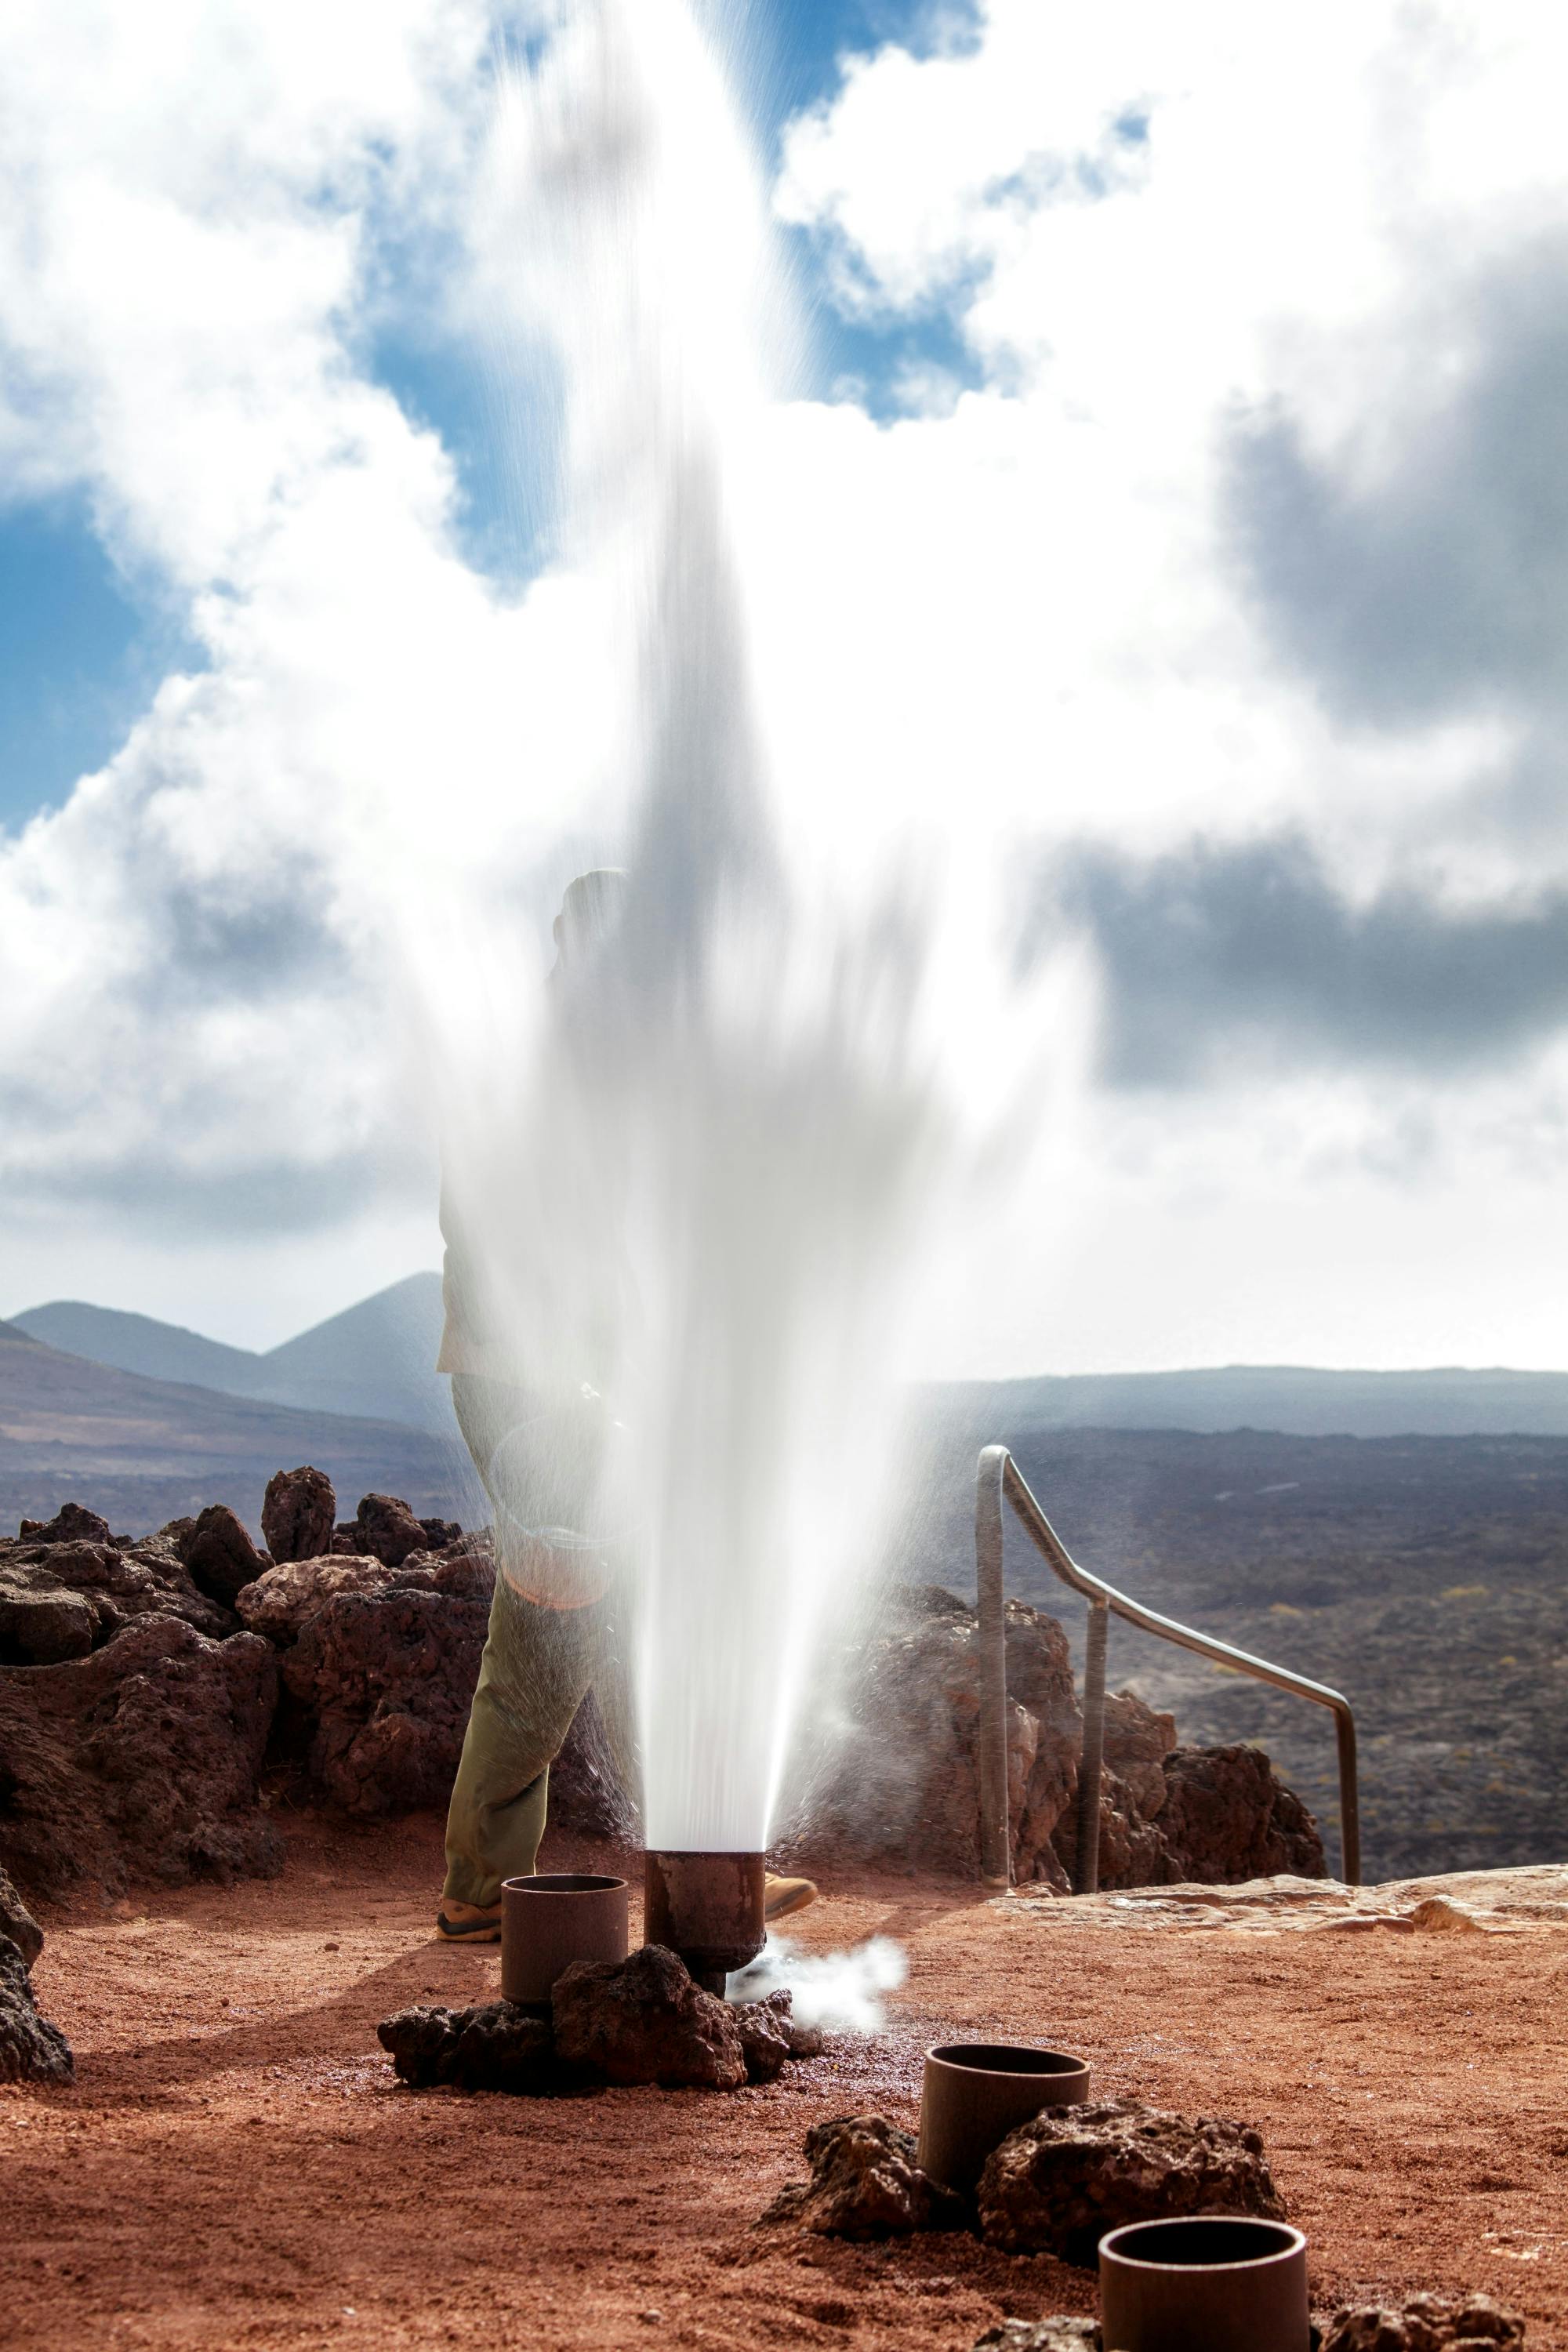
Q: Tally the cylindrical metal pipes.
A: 4